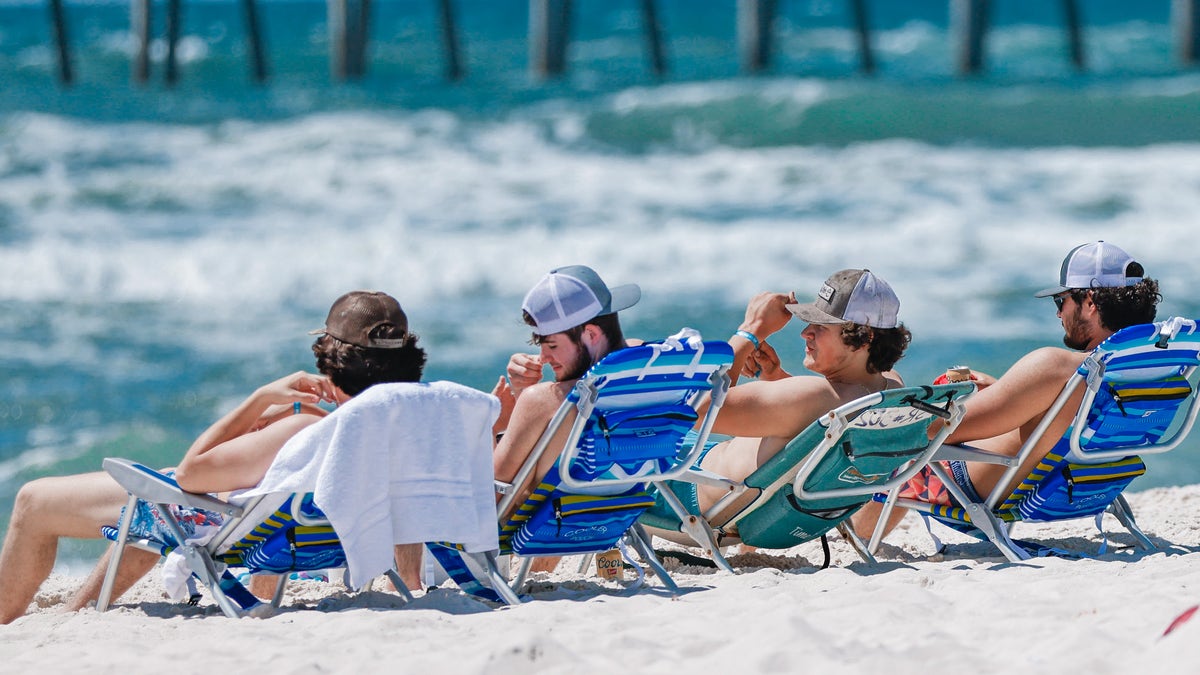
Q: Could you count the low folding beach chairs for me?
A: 4